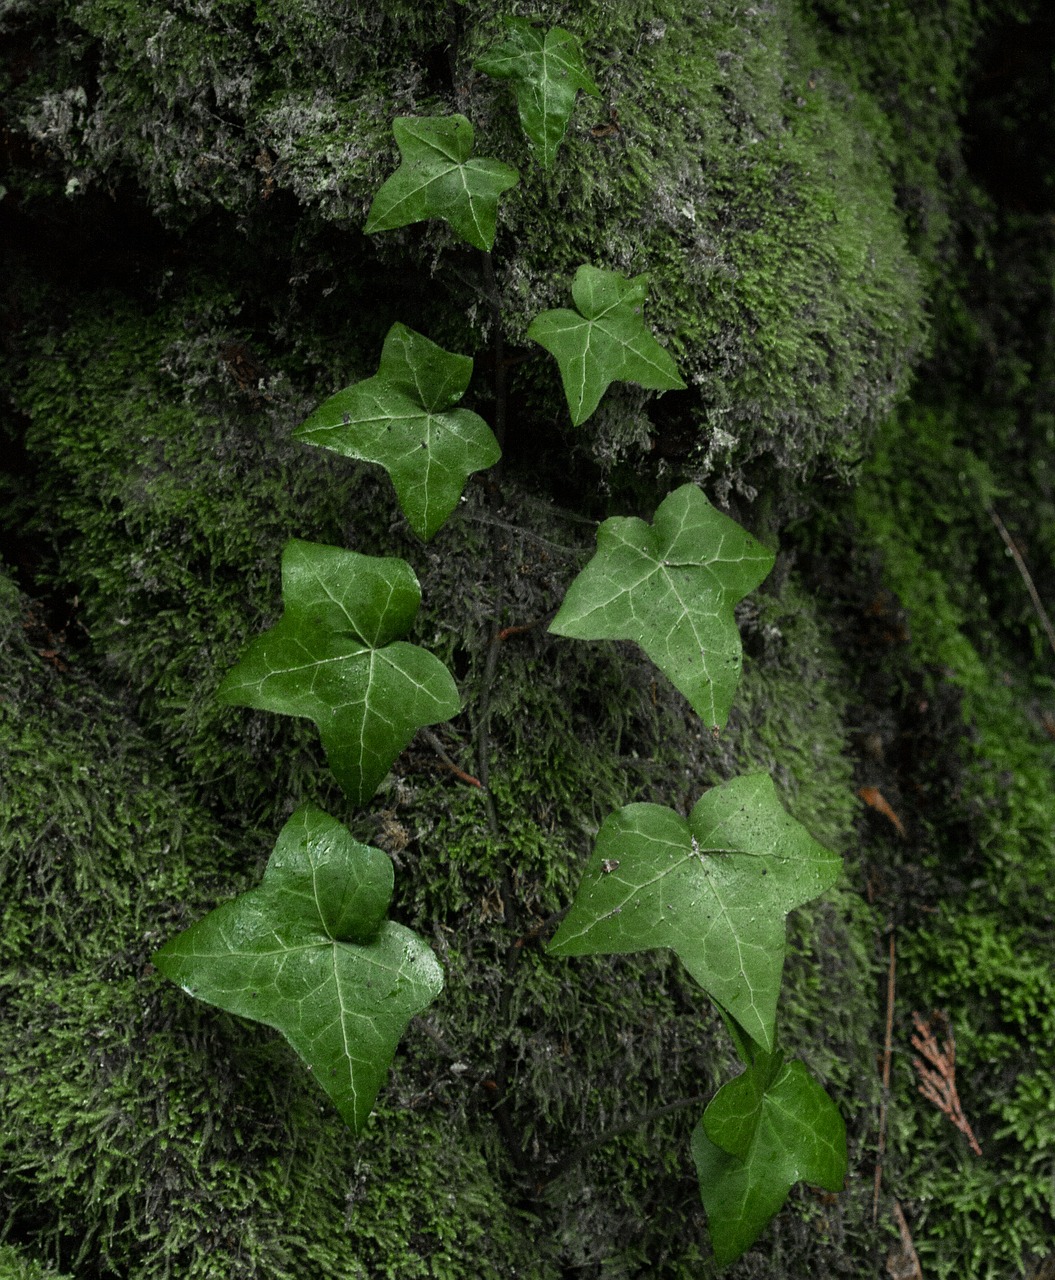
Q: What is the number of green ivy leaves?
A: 9